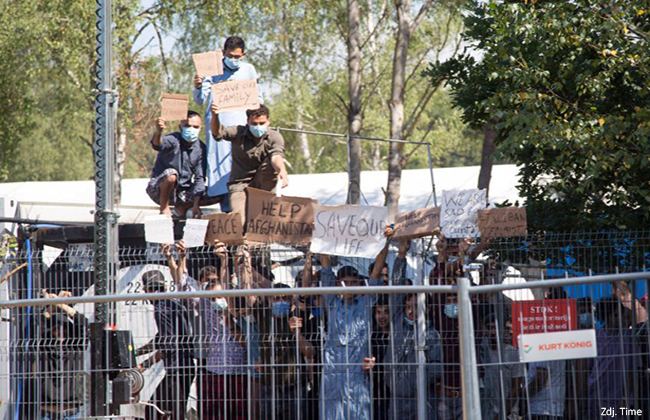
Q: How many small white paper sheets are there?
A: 2